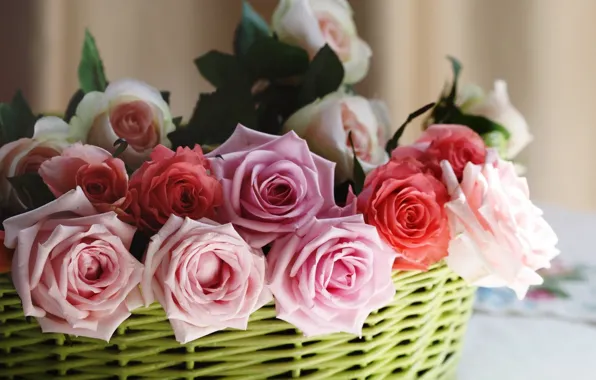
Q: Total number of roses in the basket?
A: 14